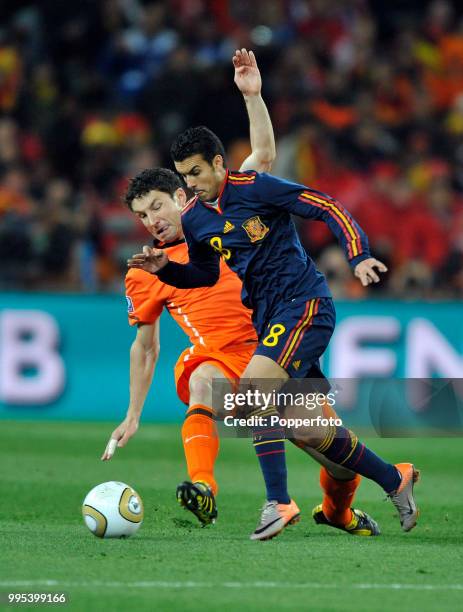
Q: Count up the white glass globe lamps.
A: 0